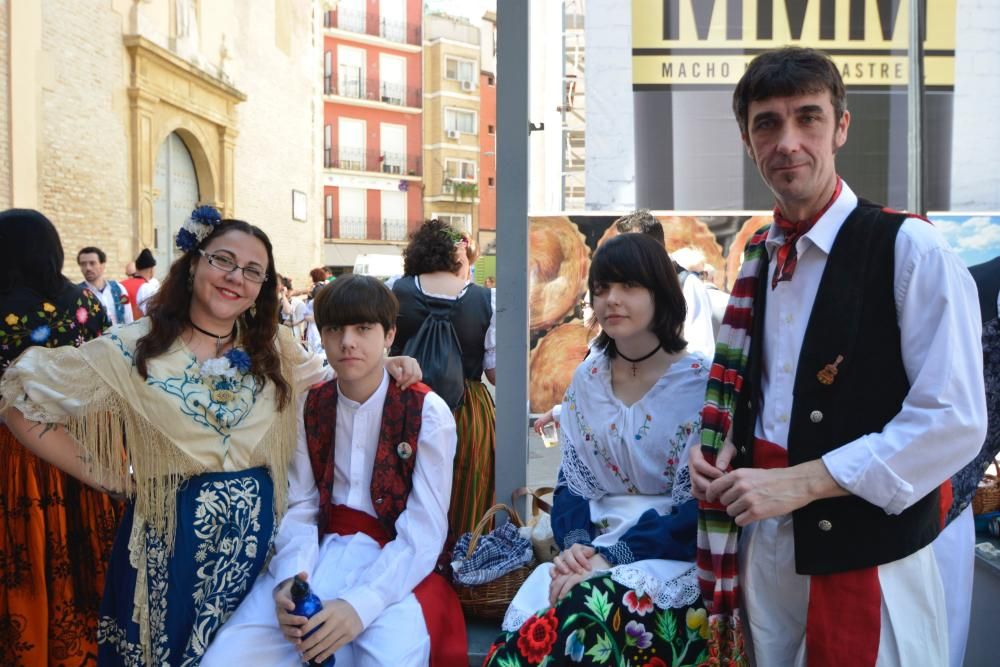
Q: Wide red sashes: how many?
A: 2